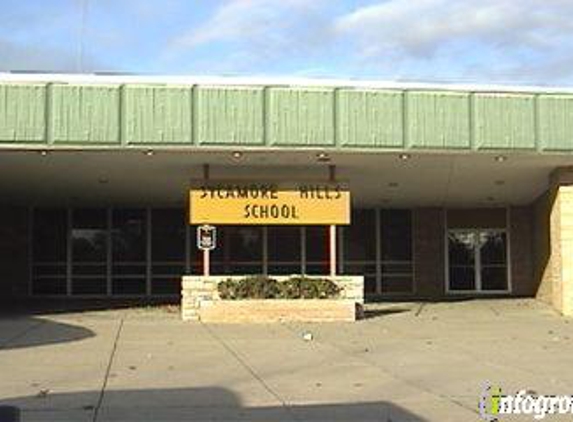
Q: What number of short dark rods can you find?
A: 2